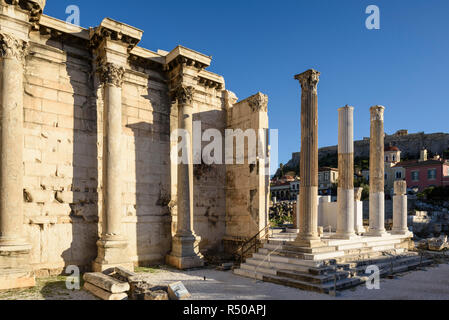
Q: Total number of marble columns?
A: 7